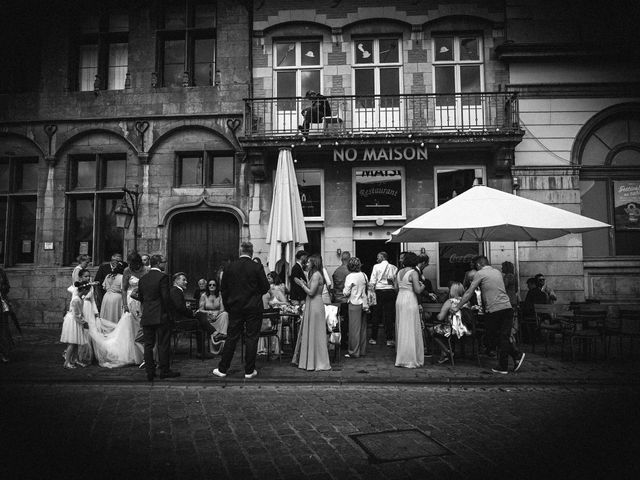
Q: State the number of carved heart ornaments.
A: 3